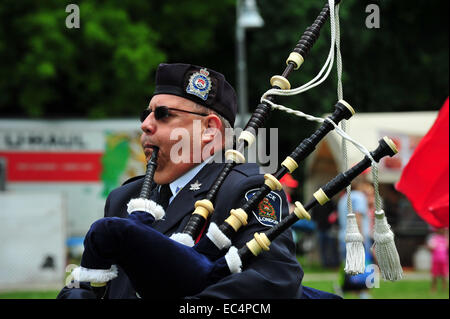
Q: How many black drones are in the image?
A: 3